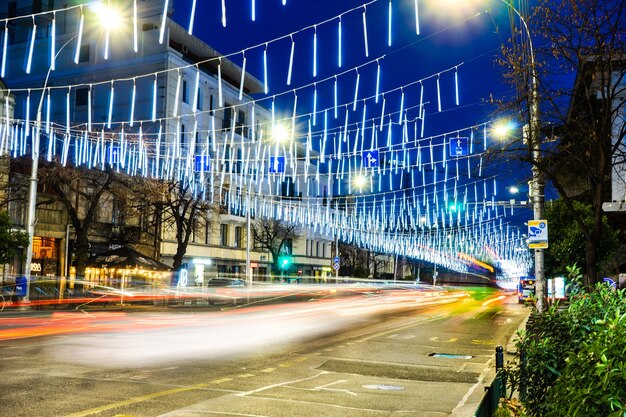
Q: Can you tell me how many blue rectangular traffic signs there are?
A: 5